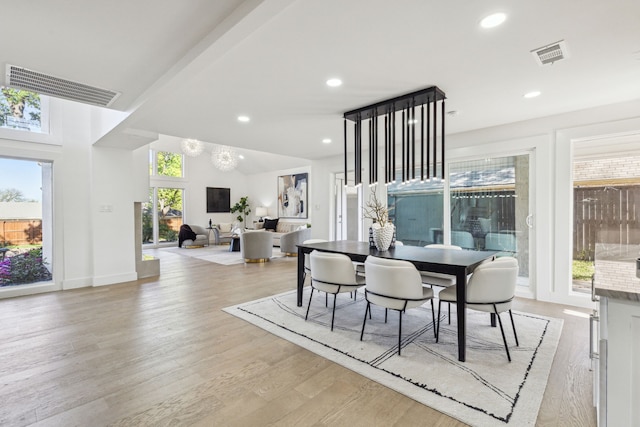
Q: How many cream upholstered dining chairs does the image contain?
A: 6